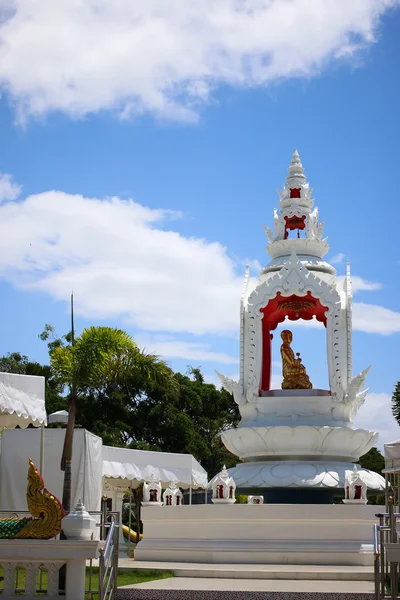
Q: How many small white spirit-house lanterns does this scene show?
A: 4